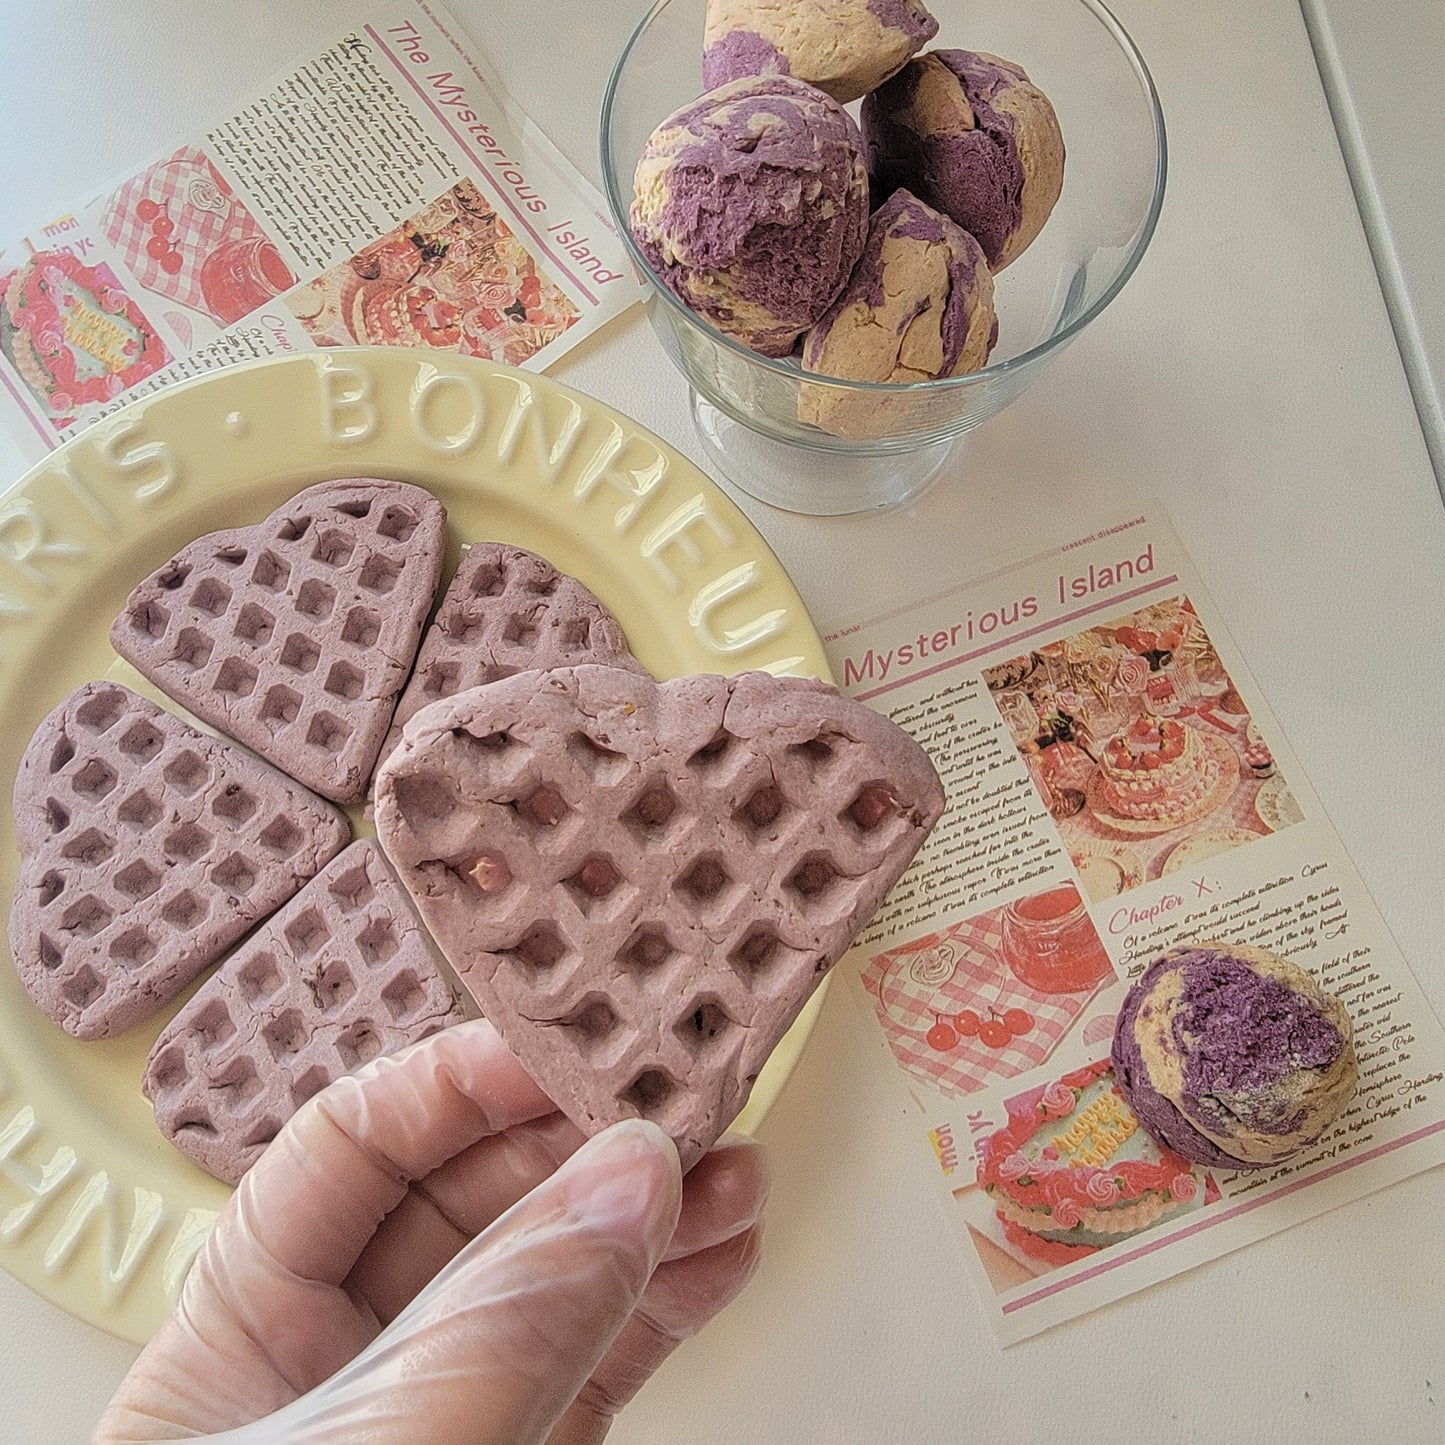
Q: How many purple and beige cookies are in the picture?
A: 5